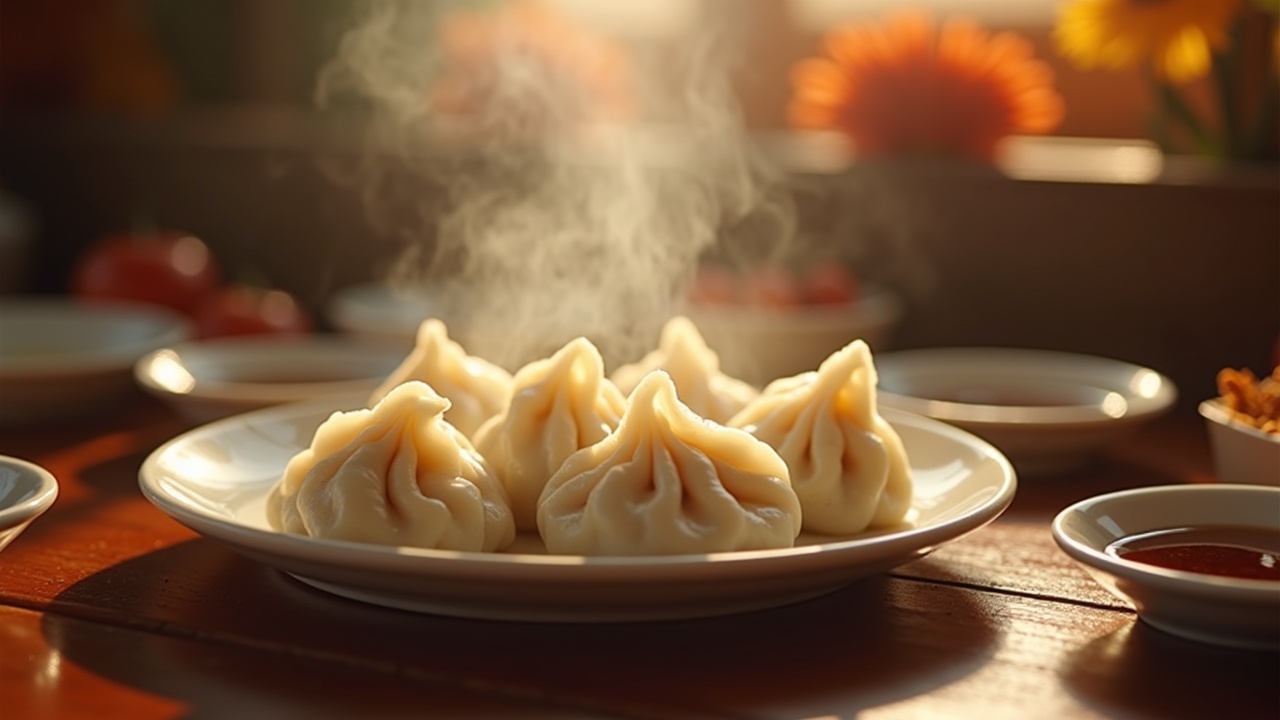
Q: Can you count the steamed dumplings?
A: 6